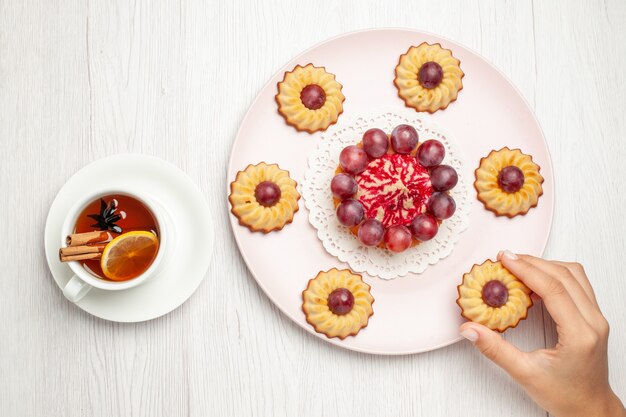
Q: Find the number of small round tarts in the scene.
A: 6